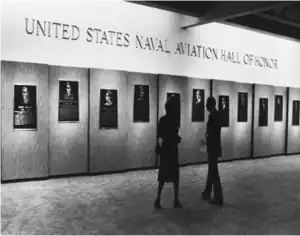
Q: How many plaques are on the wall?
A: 11